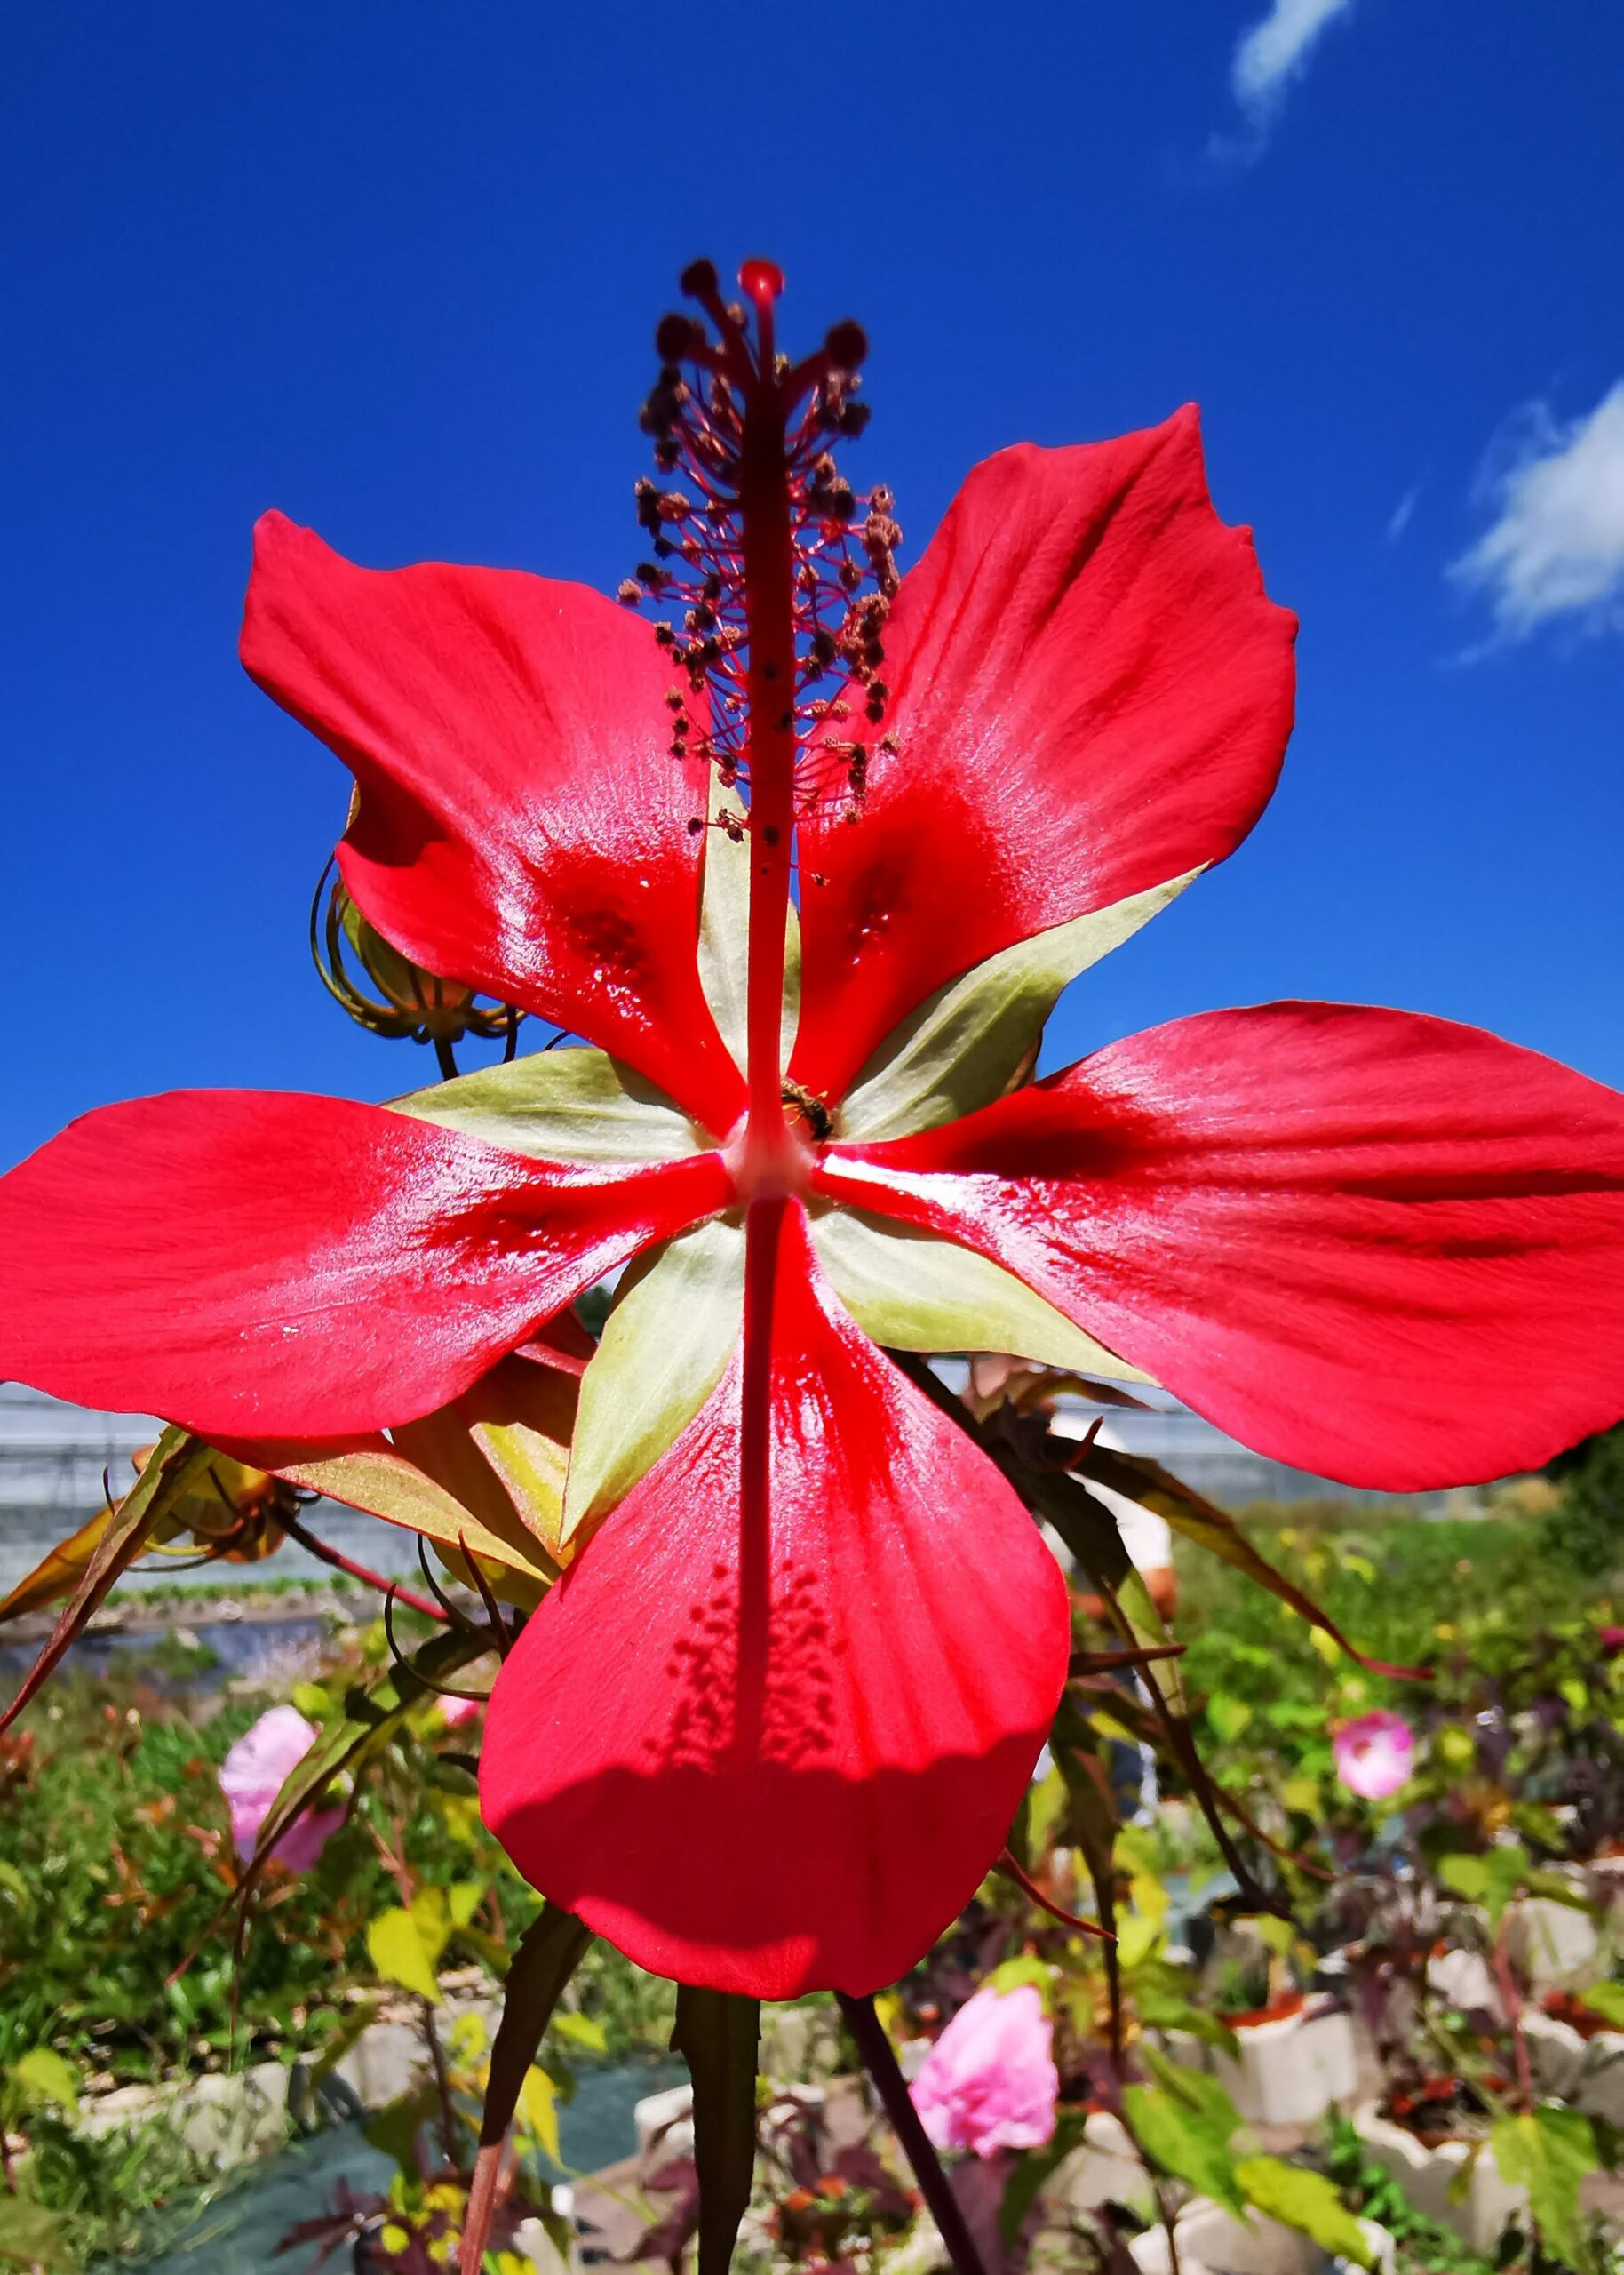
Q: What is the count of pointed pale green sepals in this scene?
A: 5